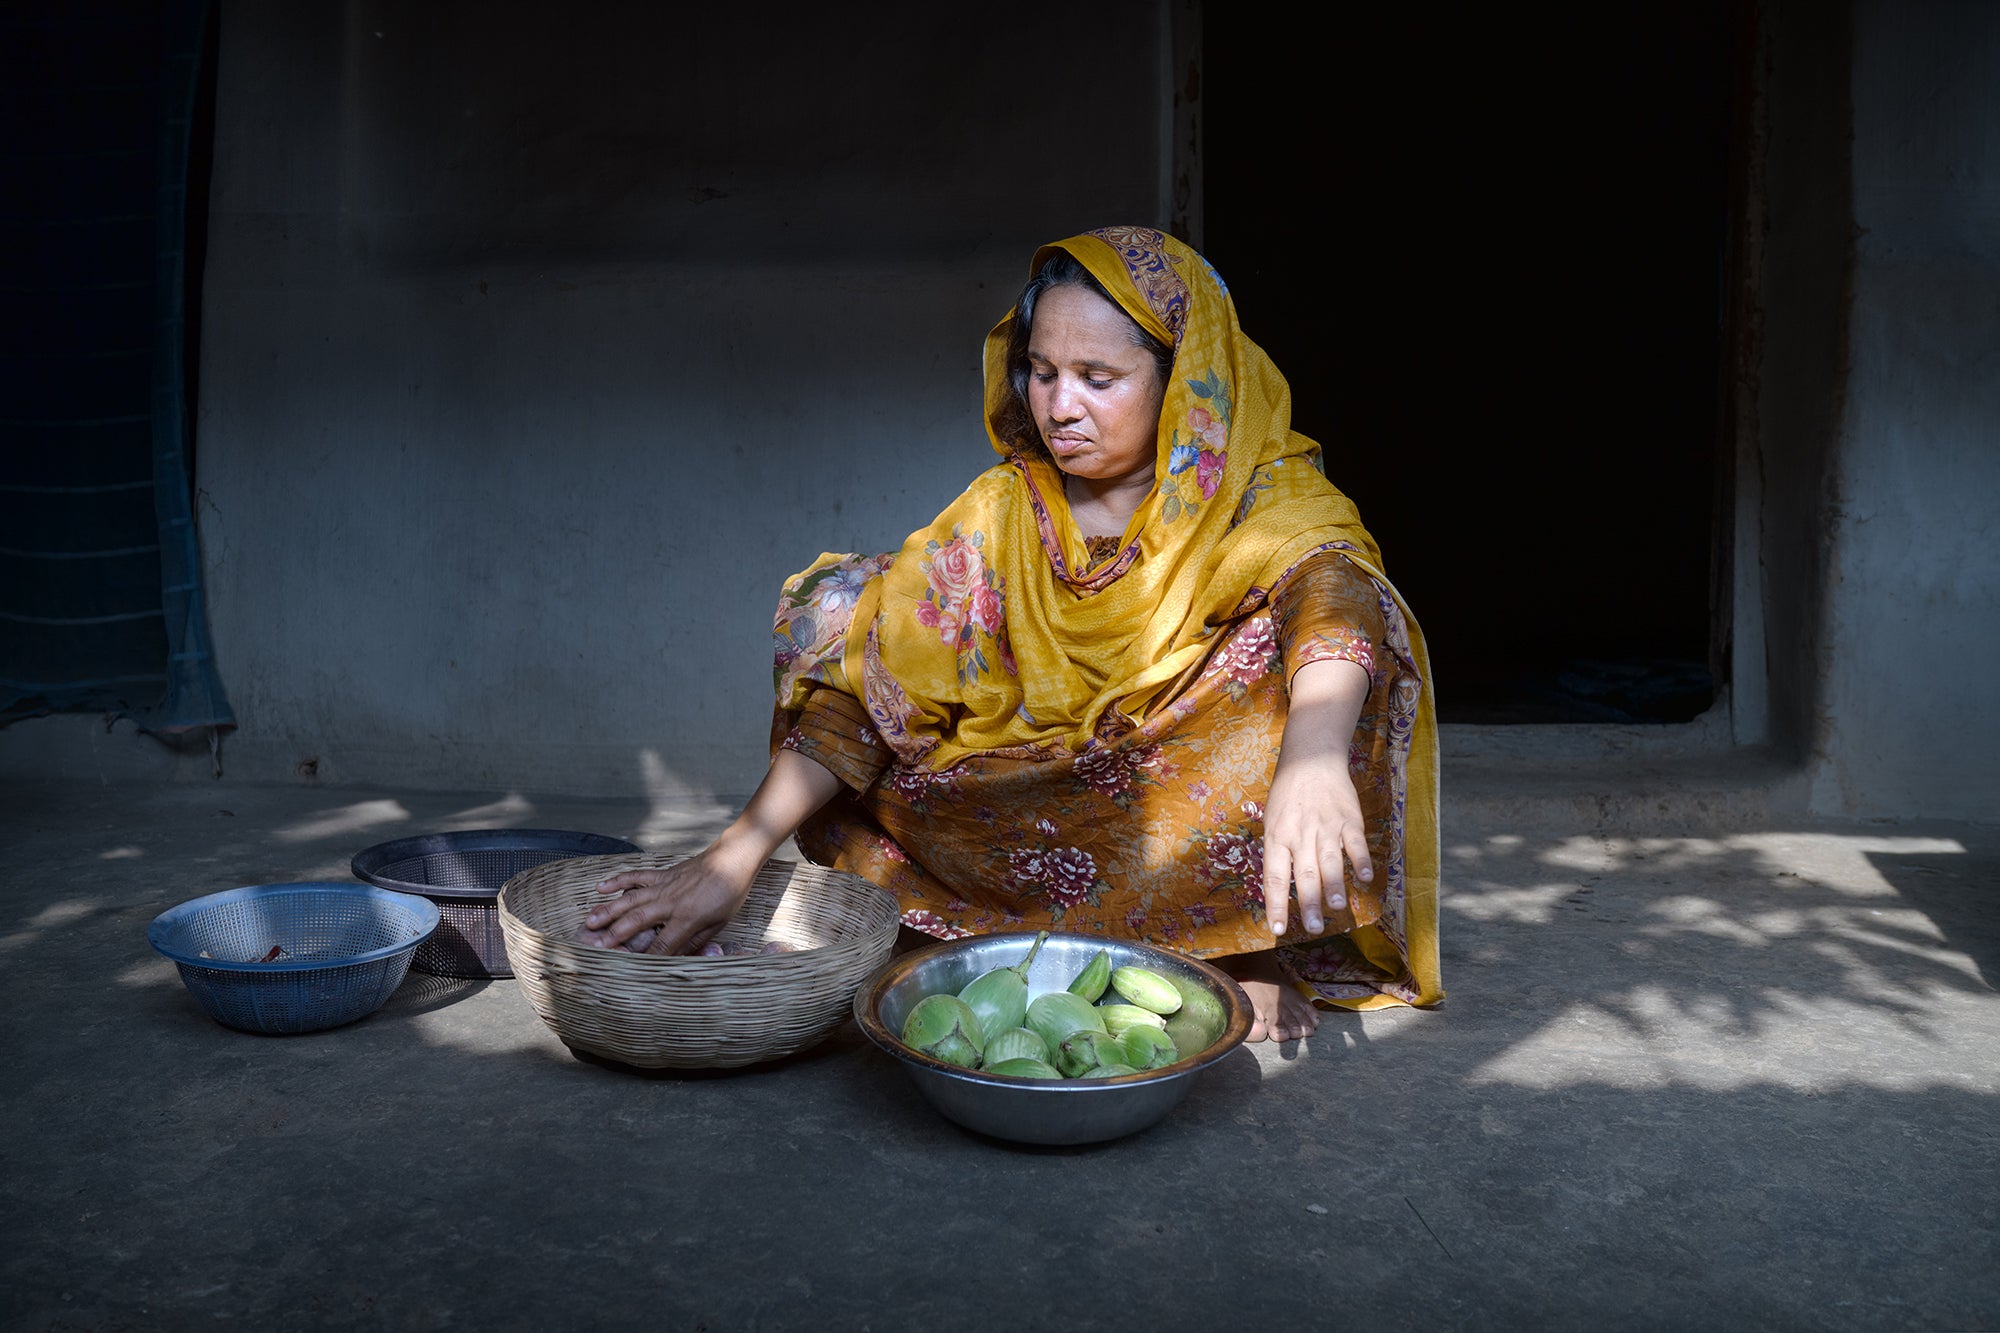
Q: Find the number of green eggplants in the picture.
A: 8